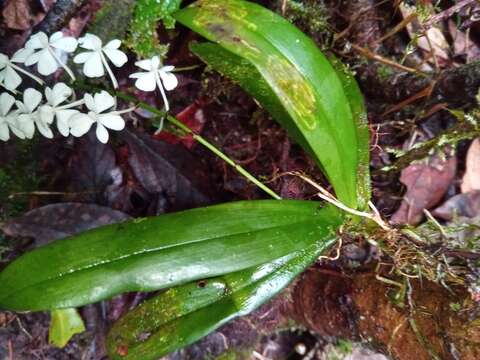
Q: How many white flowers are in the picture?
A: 8